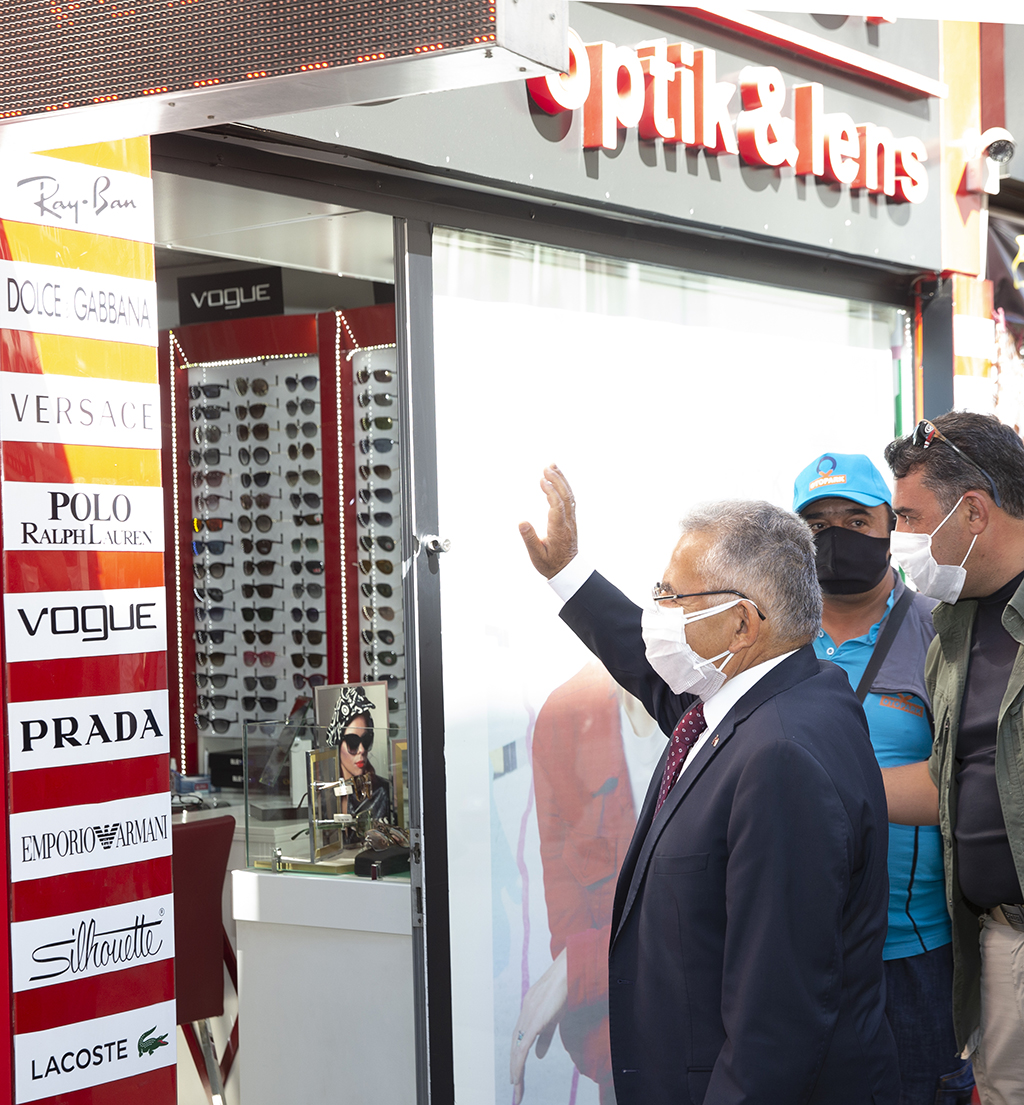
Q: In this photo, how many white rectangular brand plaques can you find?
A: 9